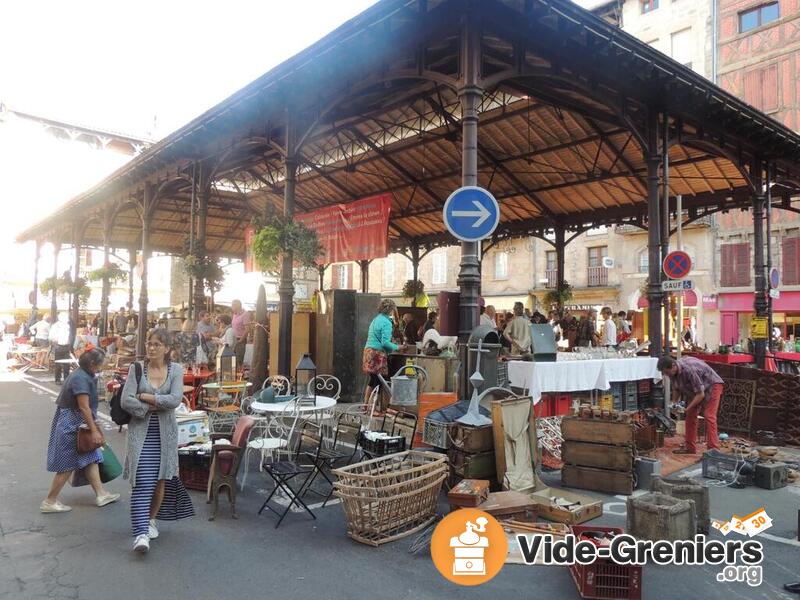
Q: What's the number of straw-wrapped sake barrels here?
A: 0